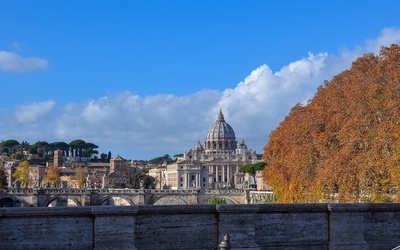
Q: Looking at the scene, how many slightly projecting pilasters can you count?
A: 3